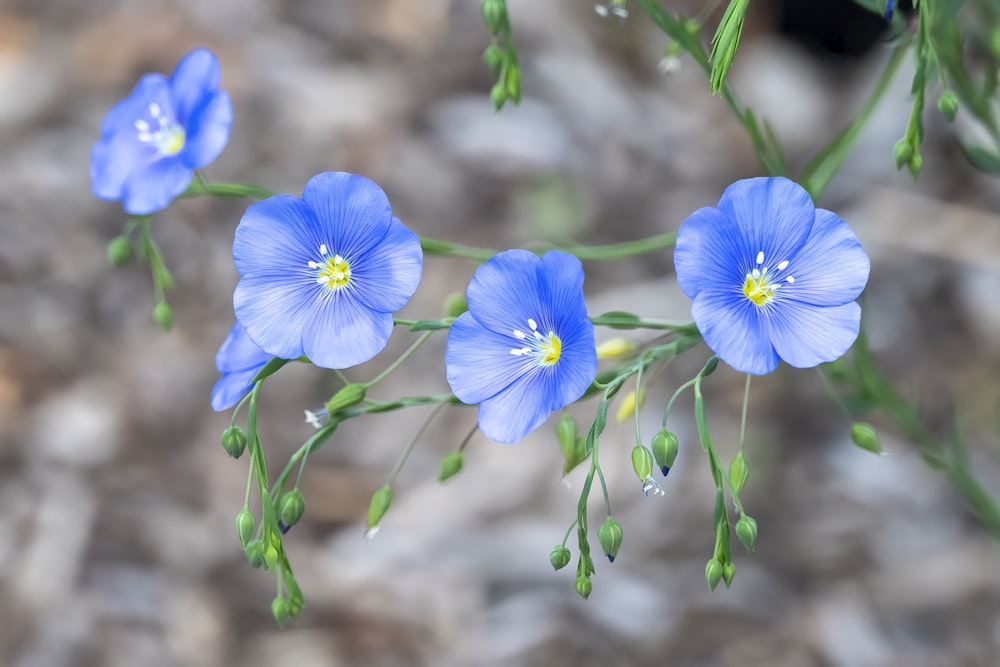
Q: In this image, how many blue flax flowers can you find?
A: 5